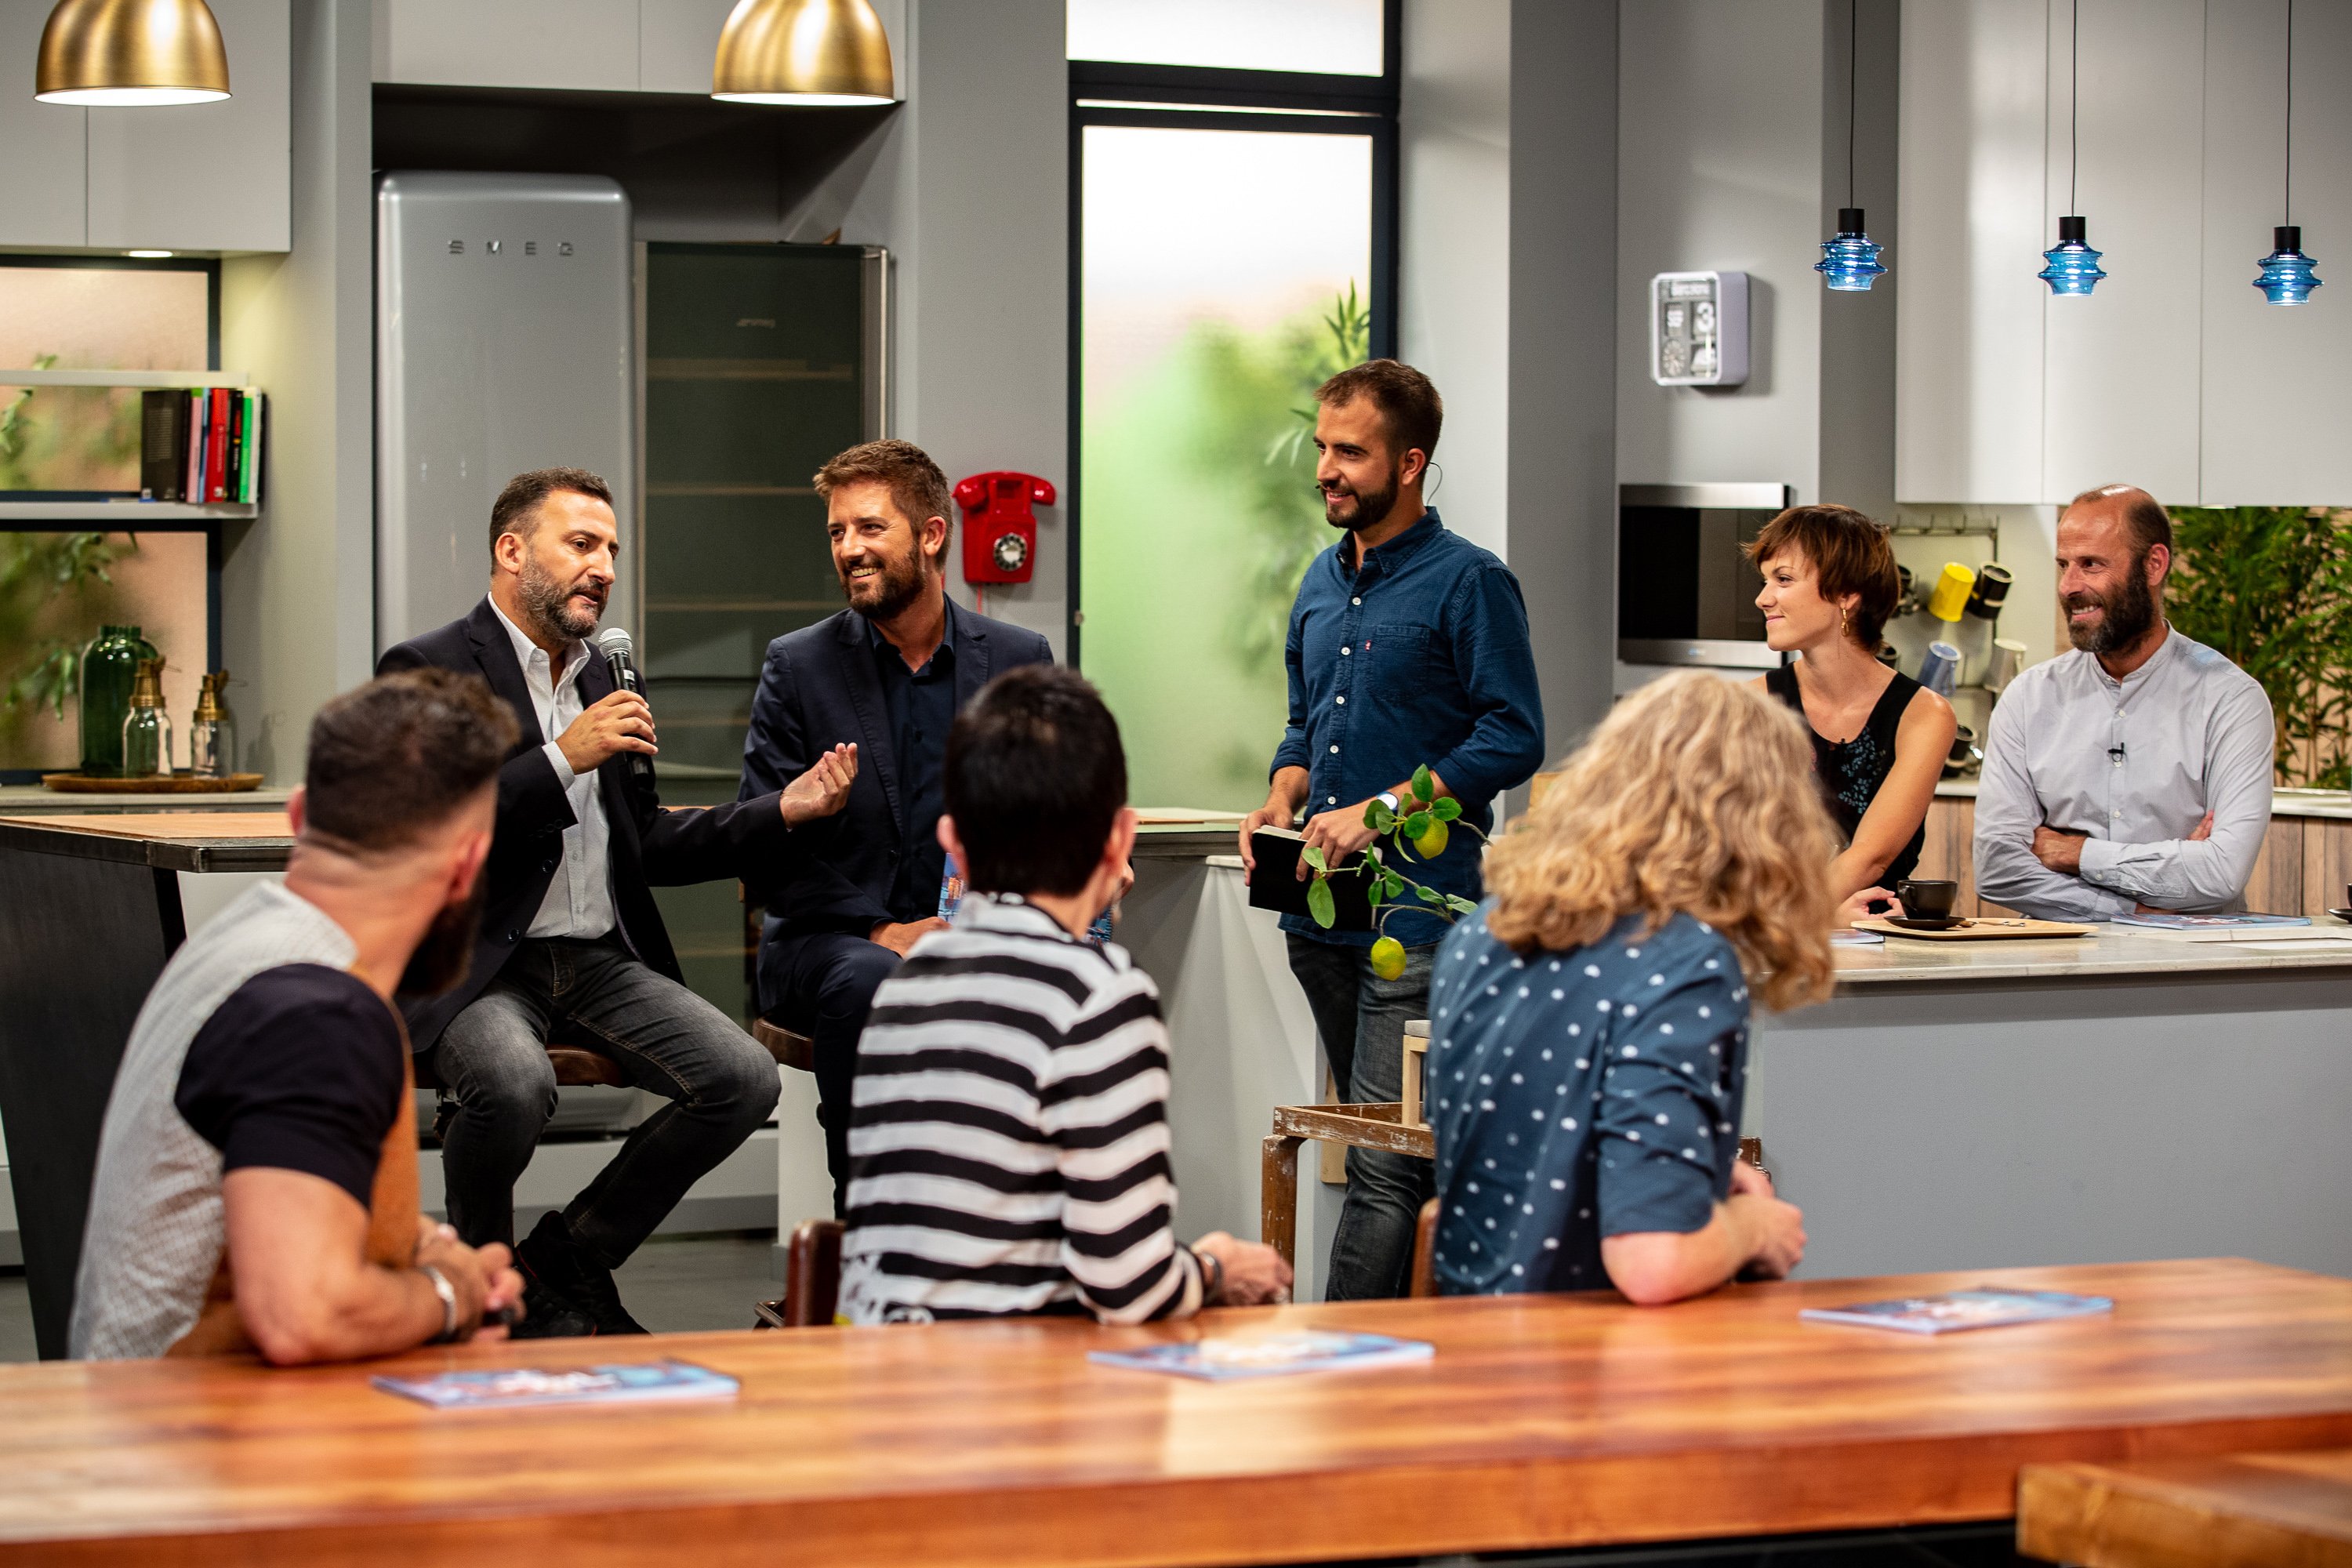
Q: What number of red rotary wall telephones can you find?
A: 1